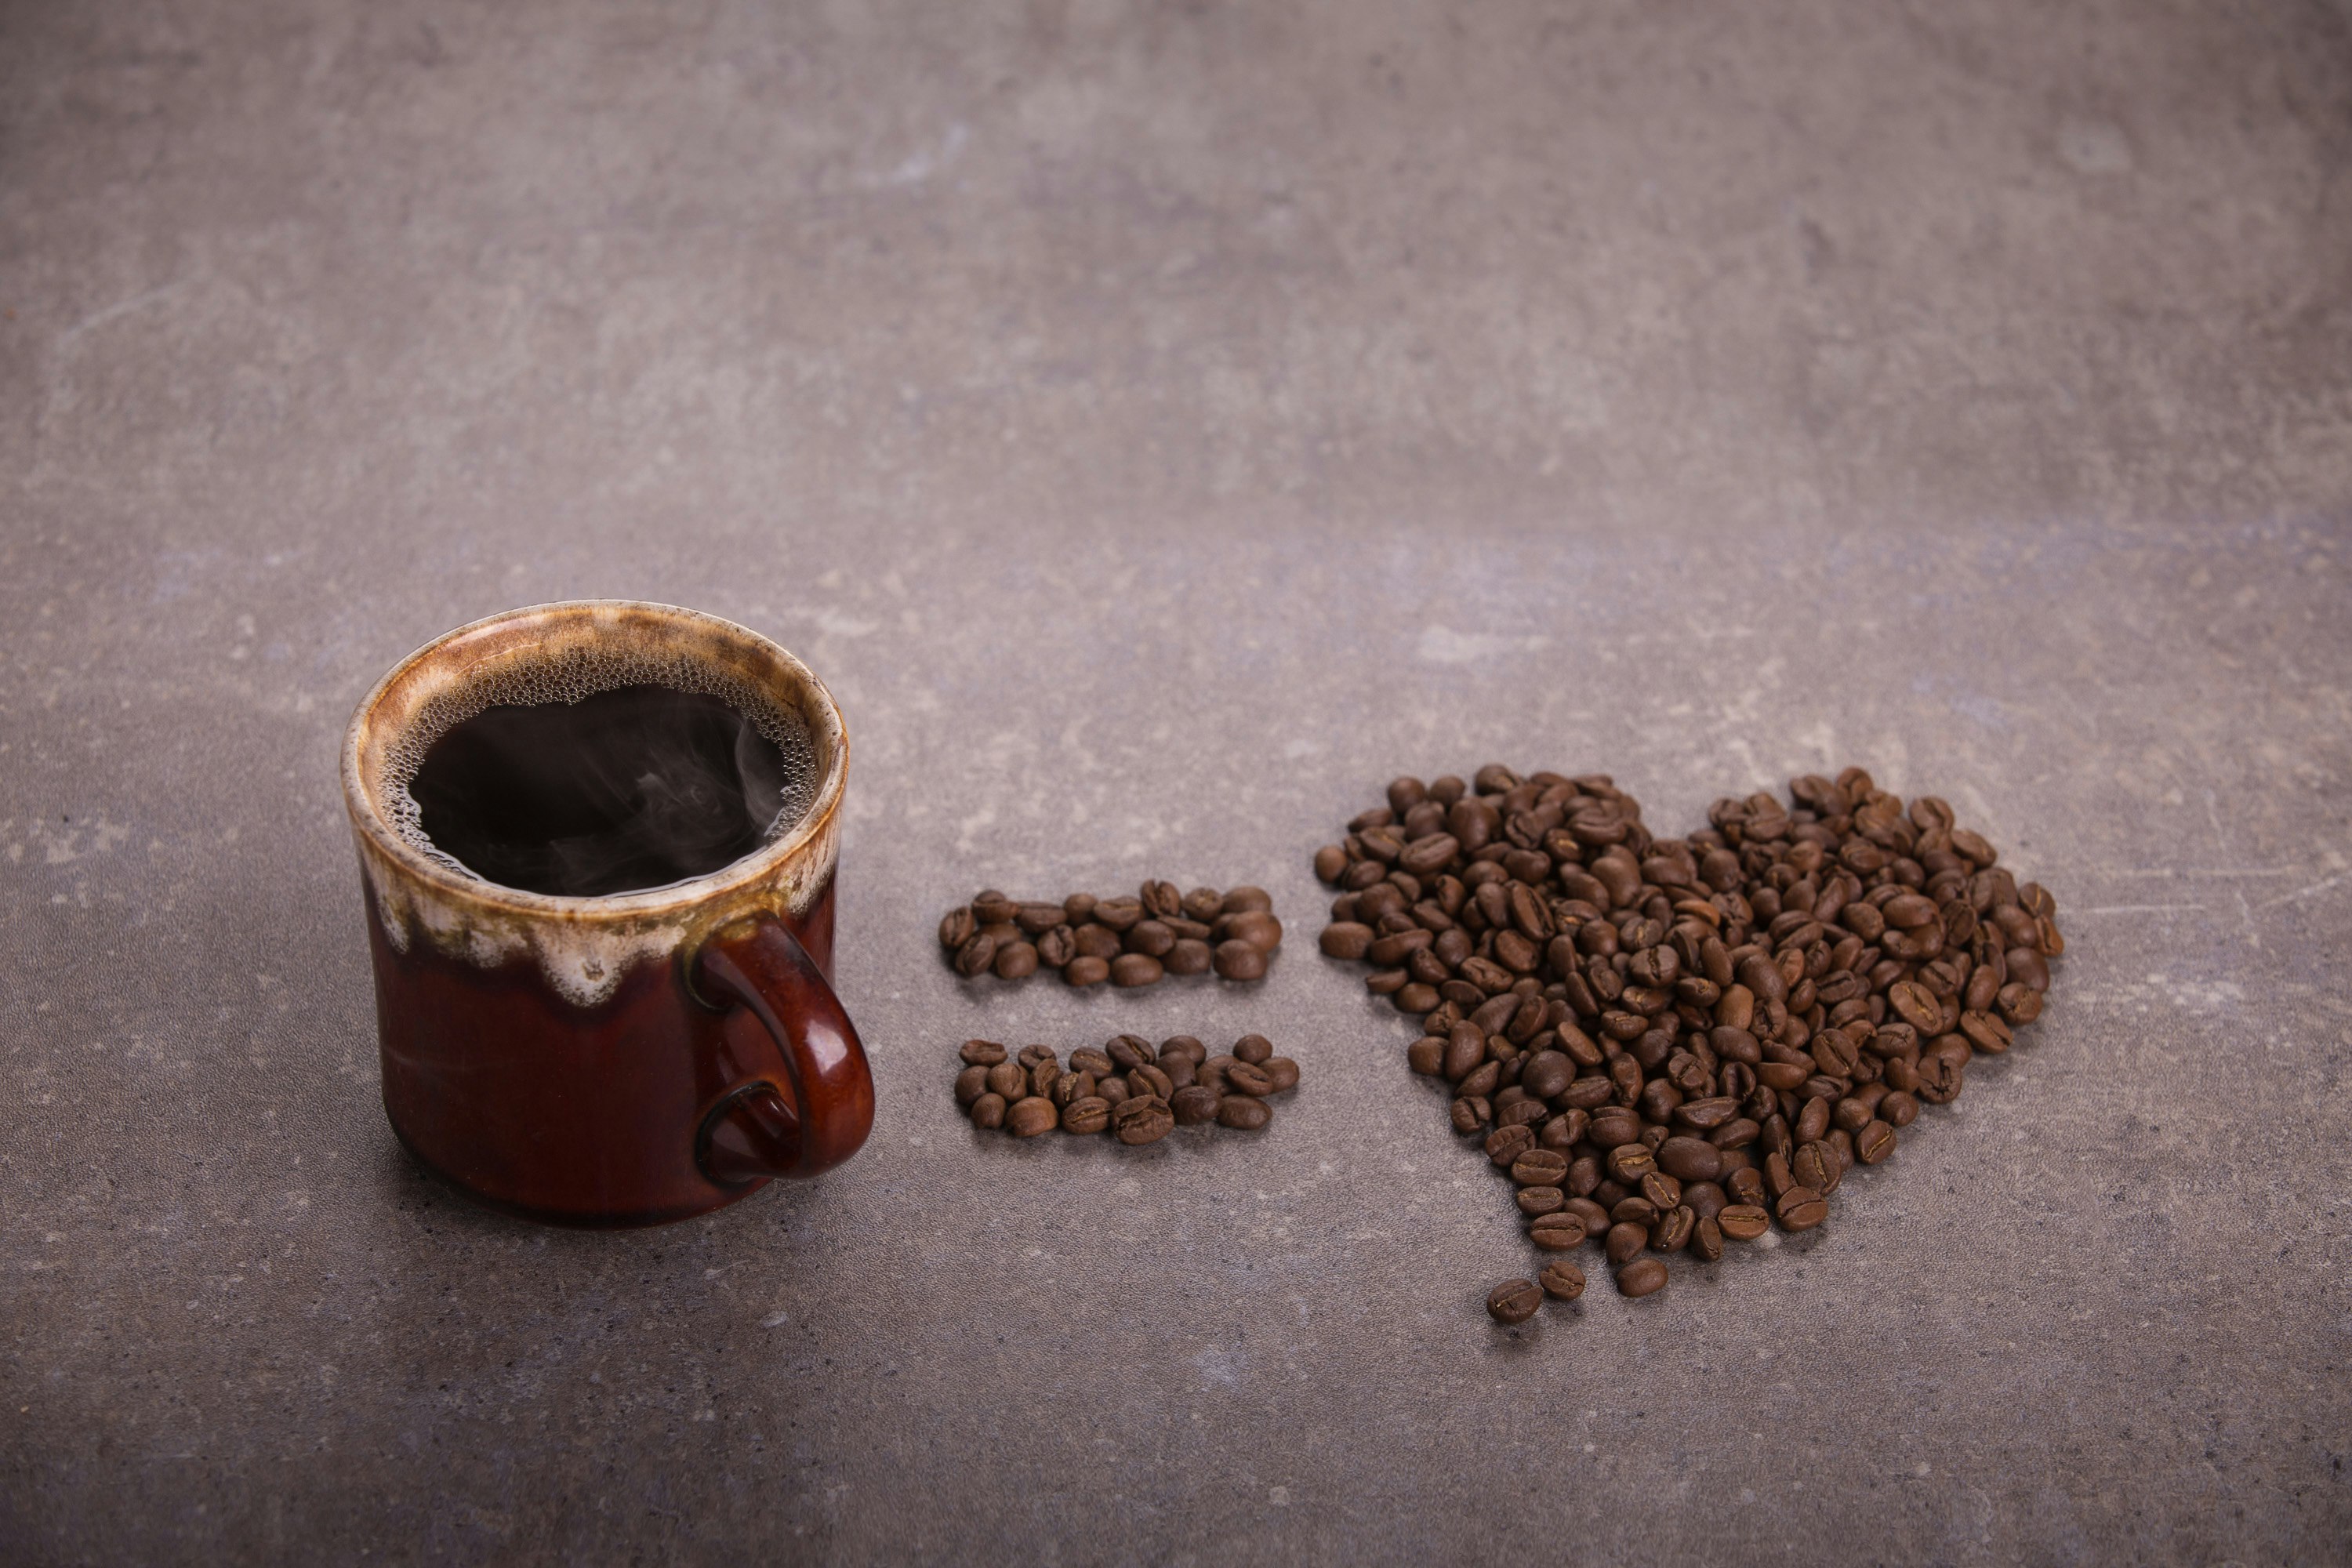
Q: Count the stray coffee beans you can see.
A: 3